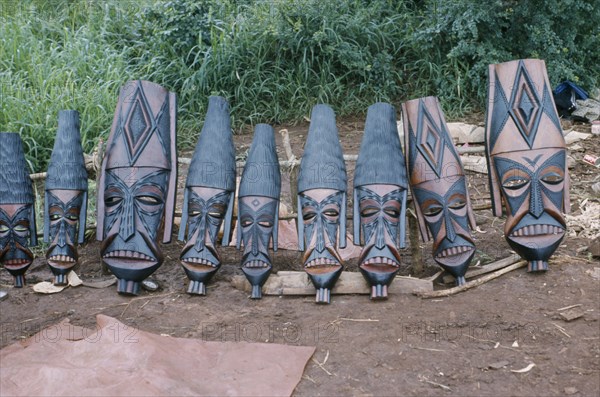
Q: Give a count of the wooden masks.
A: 9